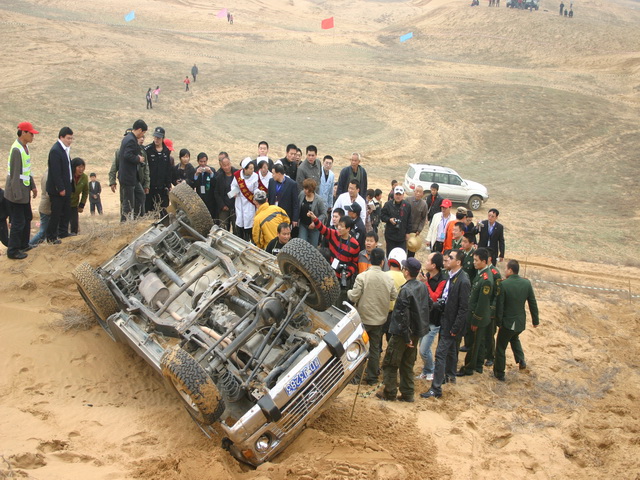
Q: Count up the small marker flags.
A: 4